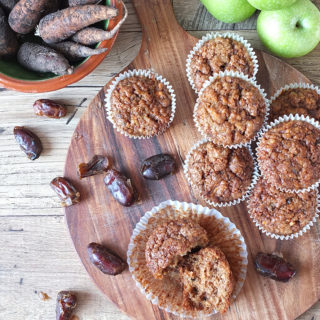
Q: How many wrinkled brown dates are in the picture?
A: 9